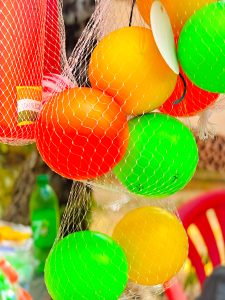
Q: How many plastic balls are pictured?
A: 8